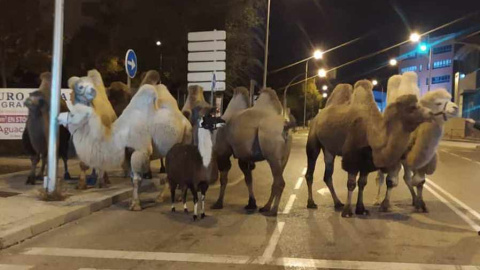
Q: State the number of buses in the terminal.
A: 0